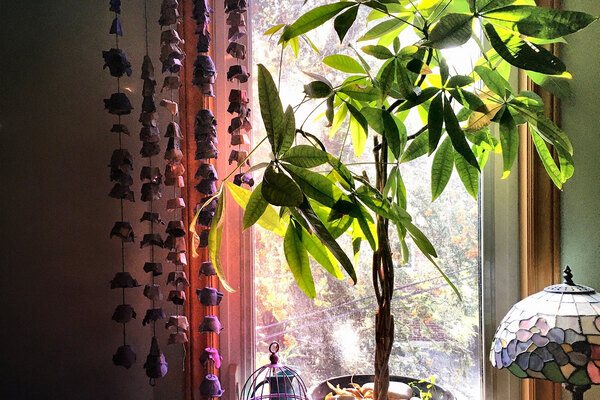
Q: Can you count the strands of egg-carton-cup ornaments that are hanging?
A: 5